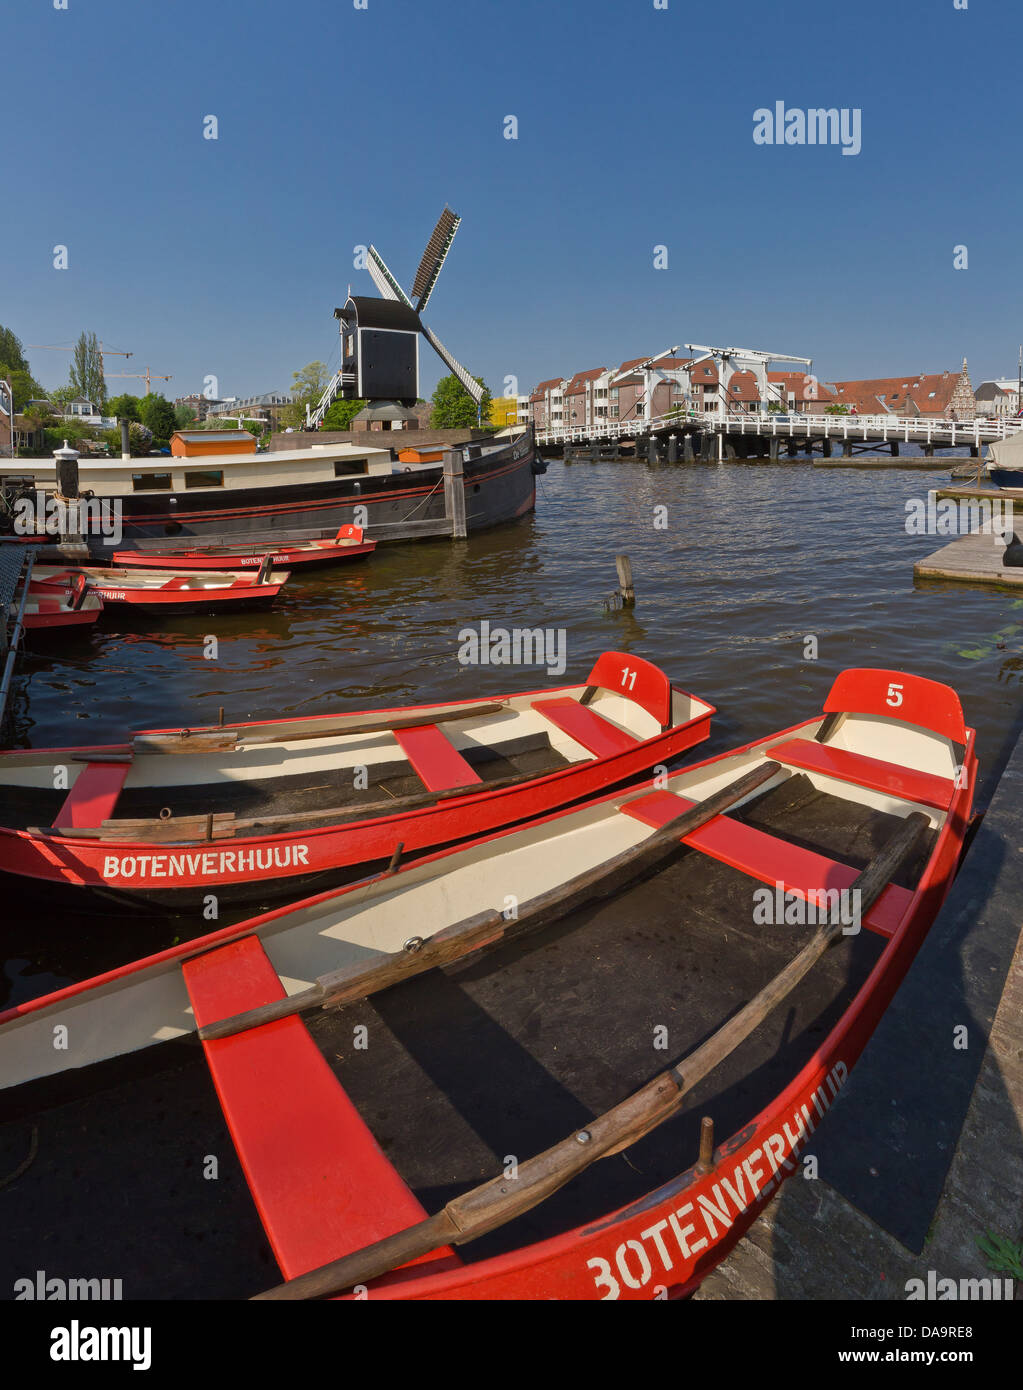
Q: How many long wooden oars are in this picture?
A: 4